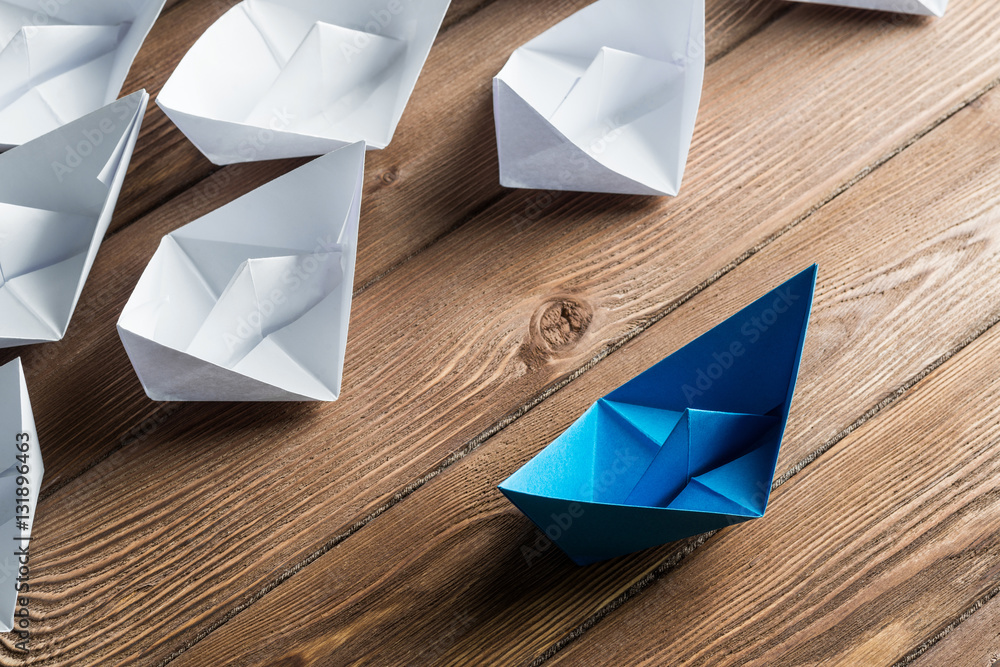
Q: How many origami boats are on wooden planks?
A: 8